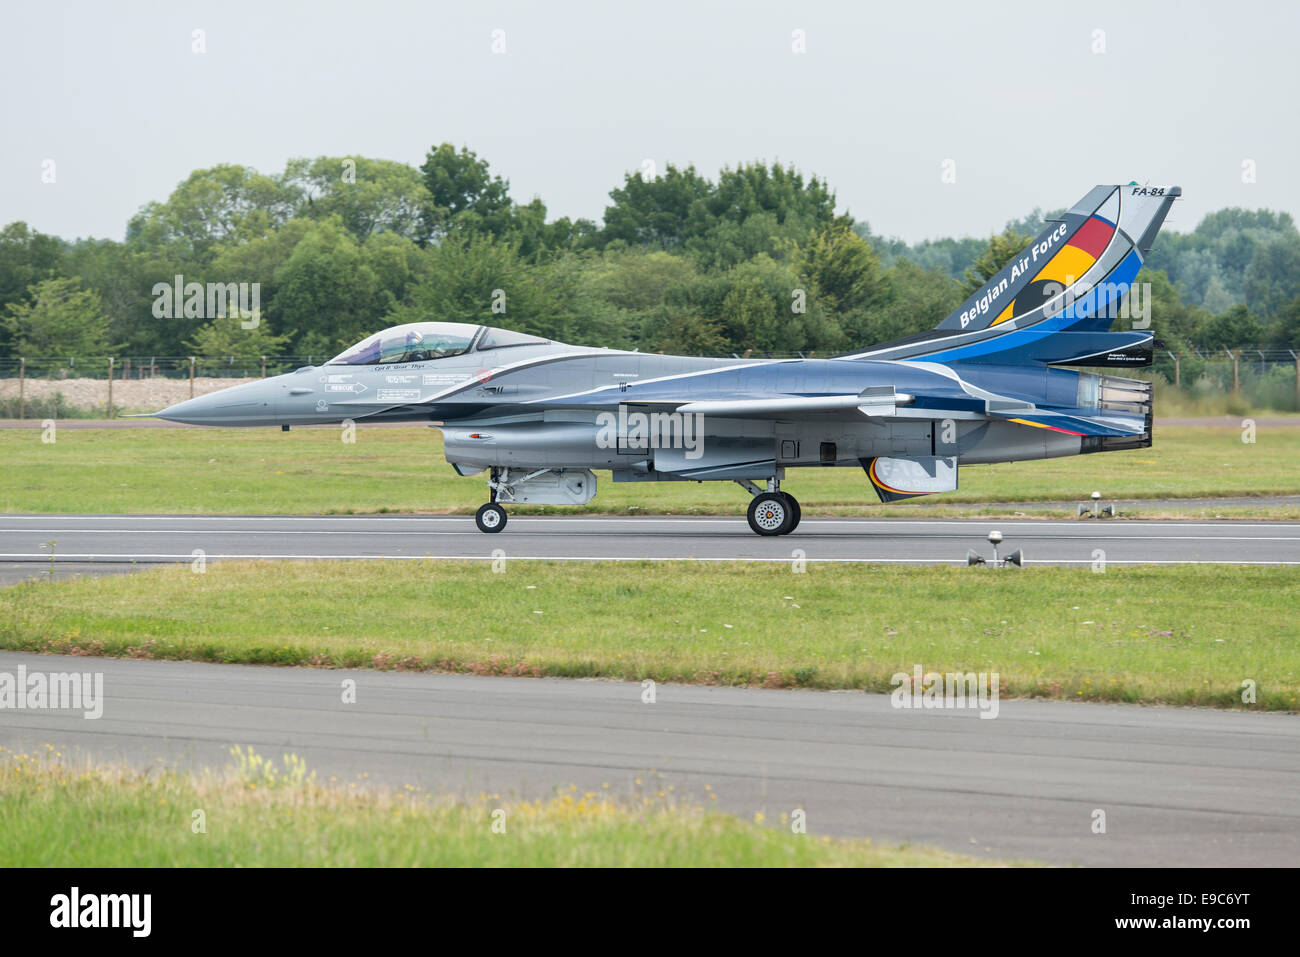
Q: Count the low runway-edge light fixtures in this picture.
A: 2